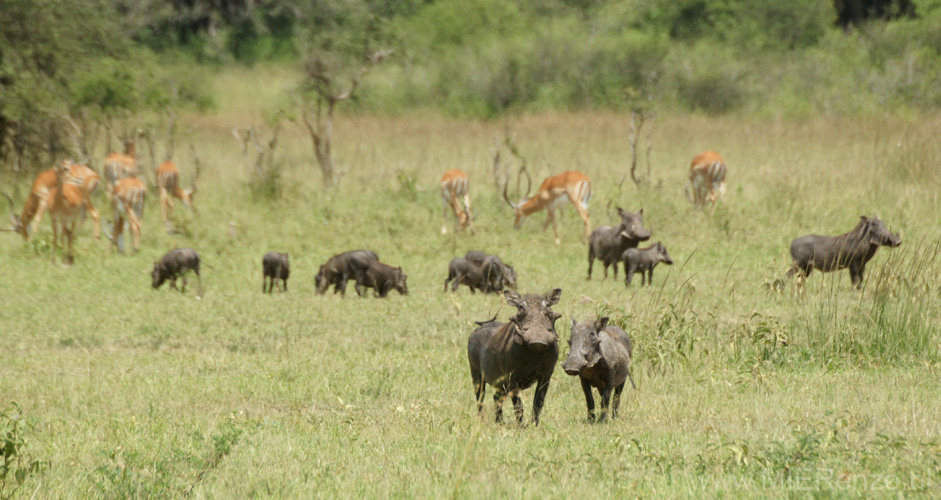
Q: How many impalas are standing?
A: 8